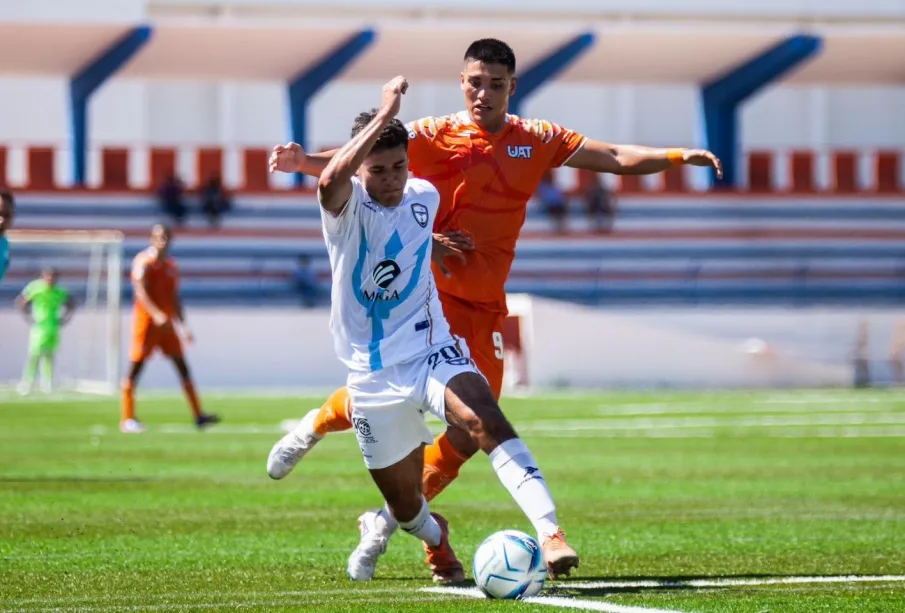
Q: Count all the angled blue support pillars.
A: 4